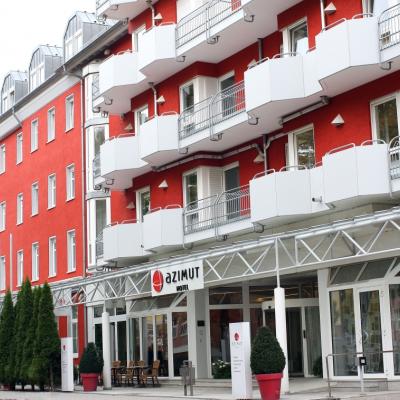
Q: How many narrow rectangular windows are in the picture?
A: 15